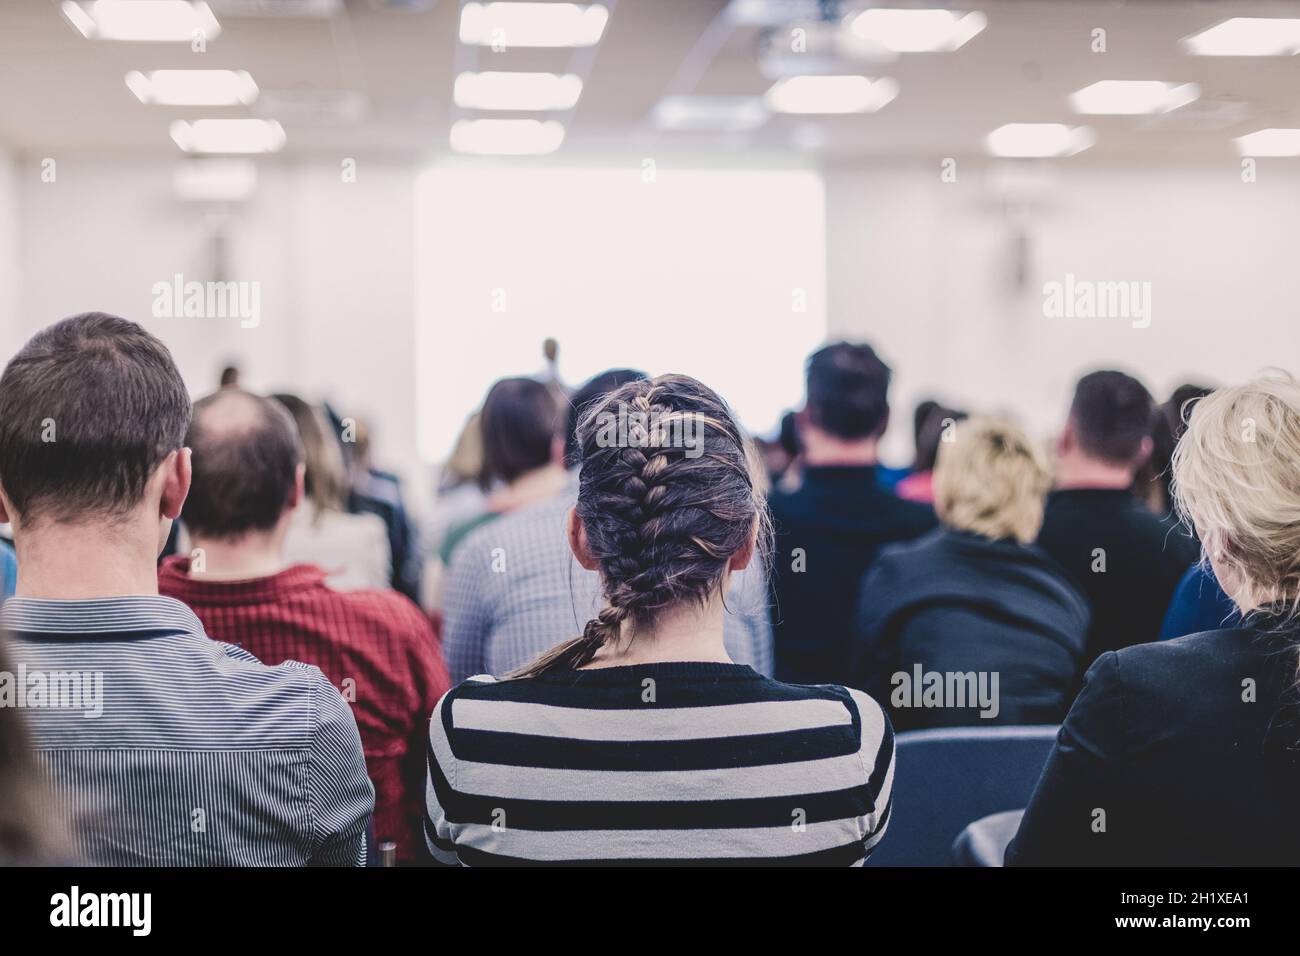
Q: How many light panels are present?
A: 12